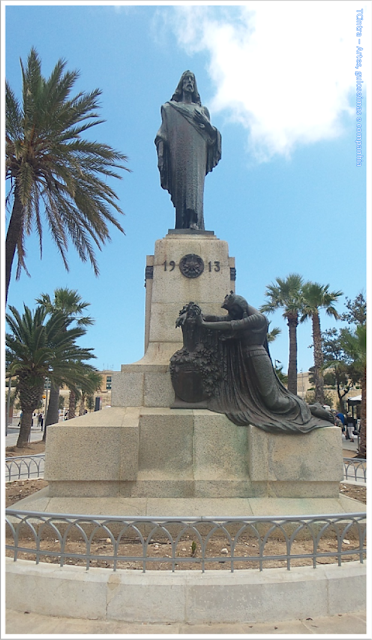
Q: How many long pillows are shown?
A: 0